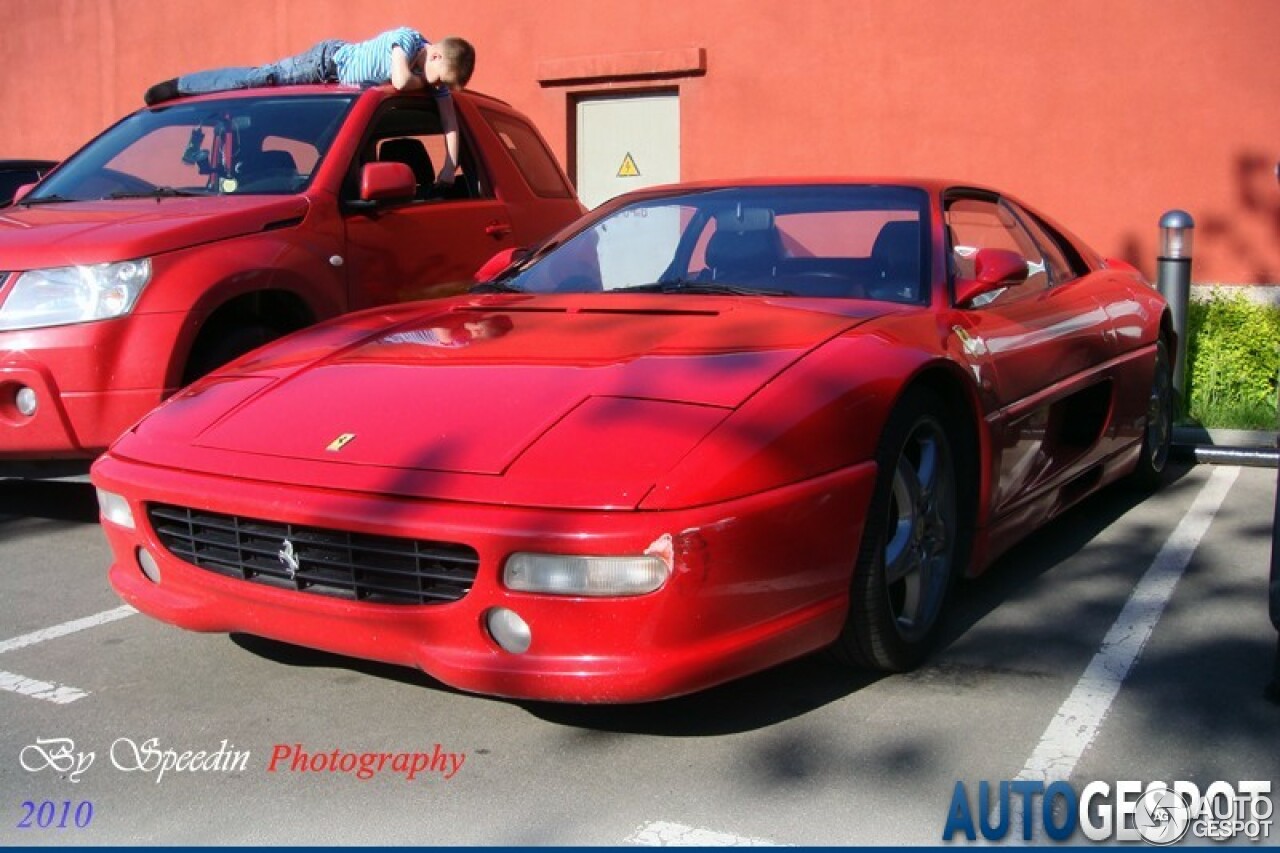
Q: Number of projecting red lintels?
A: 1